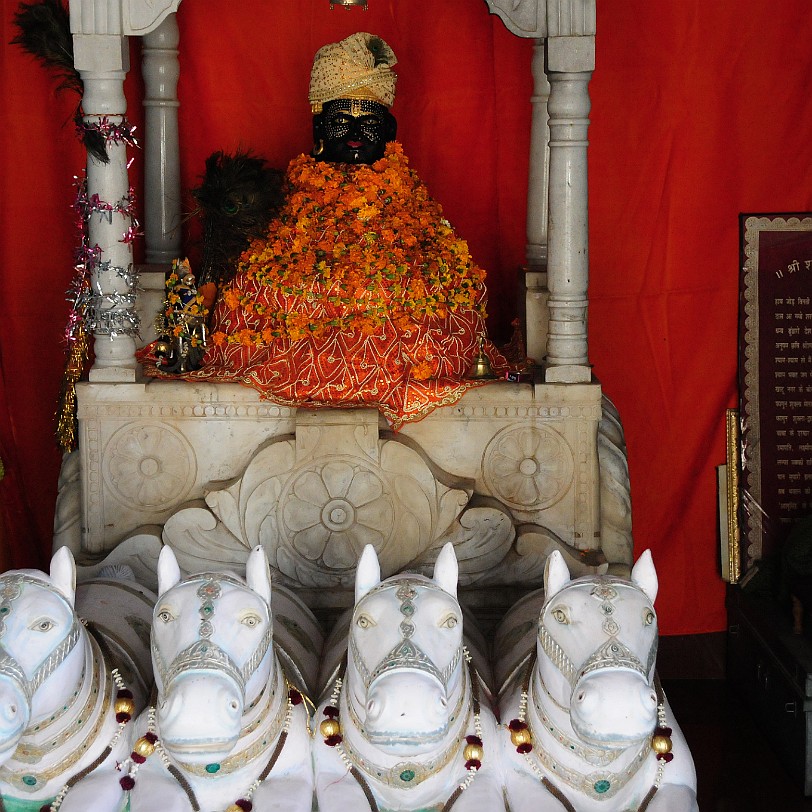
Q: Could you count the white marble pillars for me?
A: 4